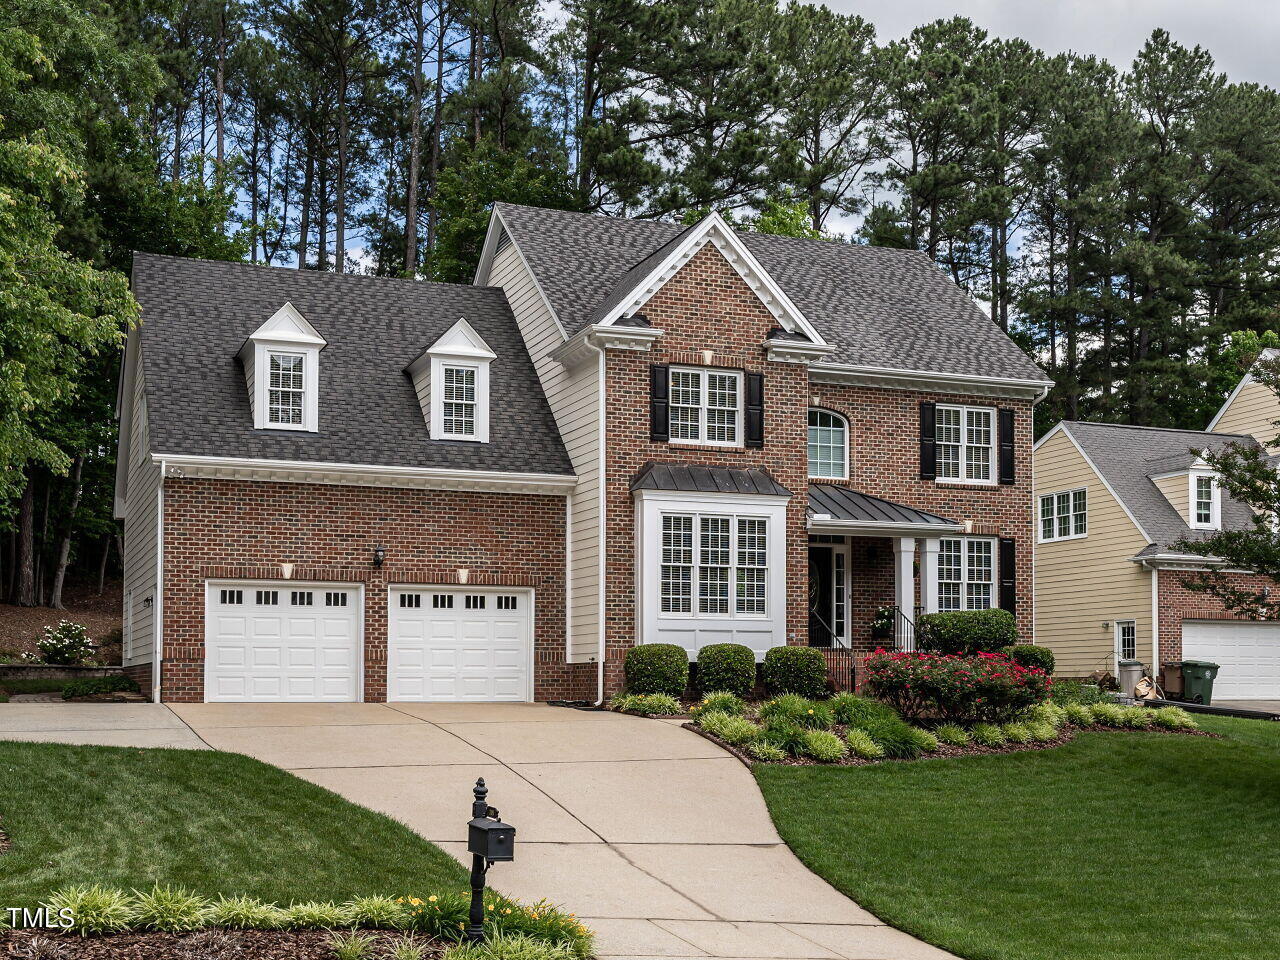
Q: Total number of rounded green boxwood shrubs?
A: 5